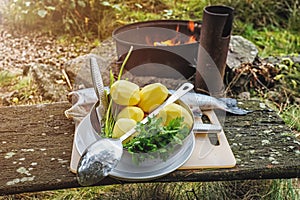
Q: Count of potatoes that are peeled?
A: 5